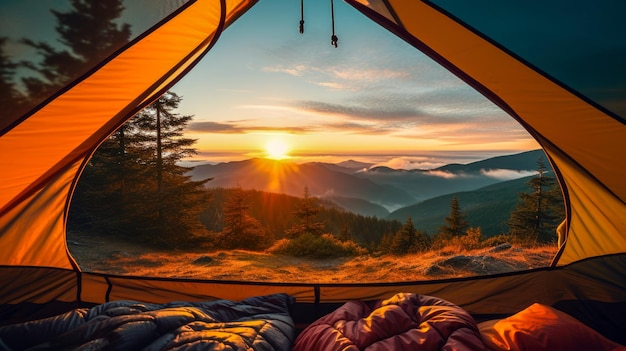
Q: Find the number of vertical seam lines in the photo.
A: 3